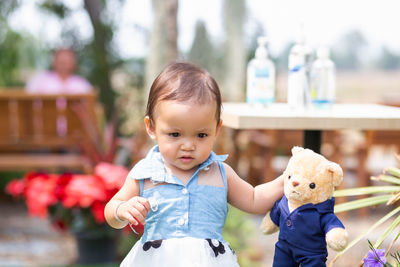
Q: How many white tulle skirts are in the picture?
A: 1